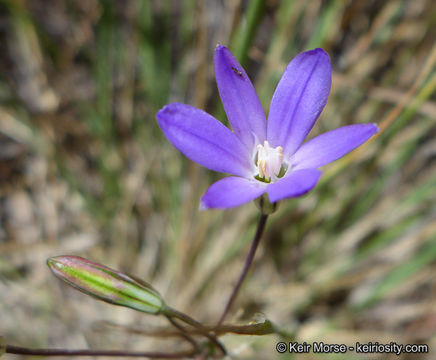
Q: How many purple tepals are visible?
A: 6